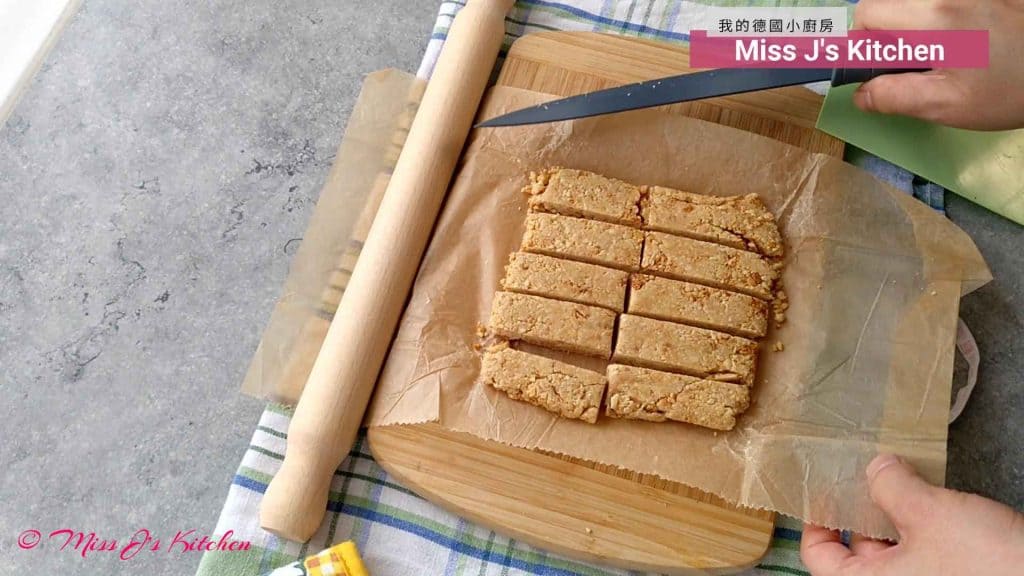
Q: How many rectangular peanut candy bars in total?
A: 10